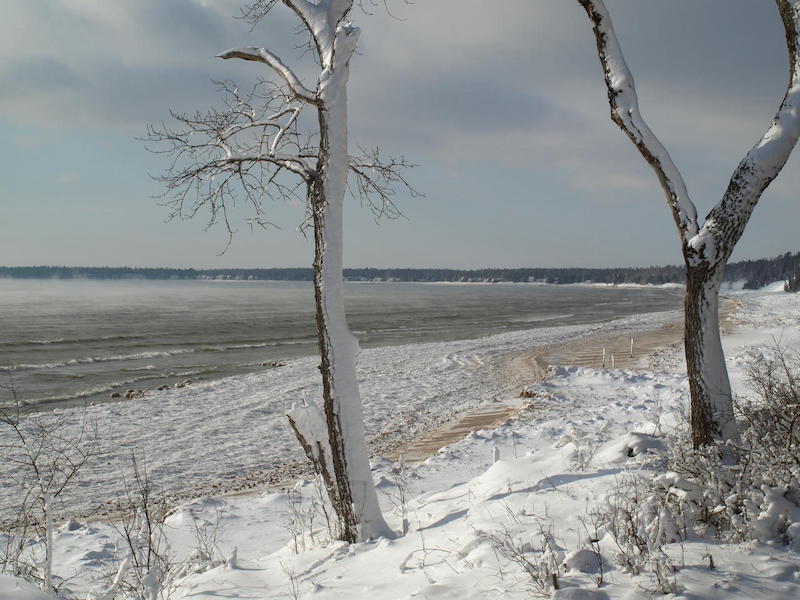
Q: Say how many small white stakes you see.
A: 3